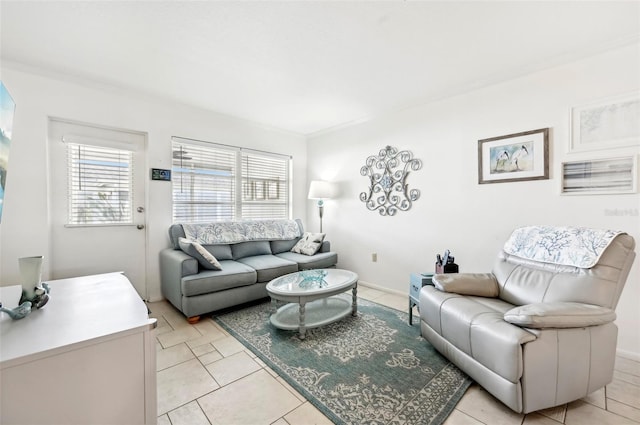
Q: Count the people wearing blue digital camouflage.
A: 0